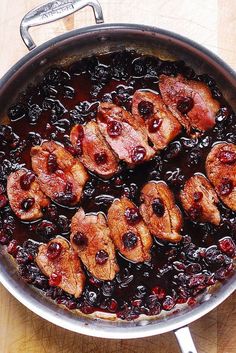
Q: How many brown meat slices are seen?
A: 12